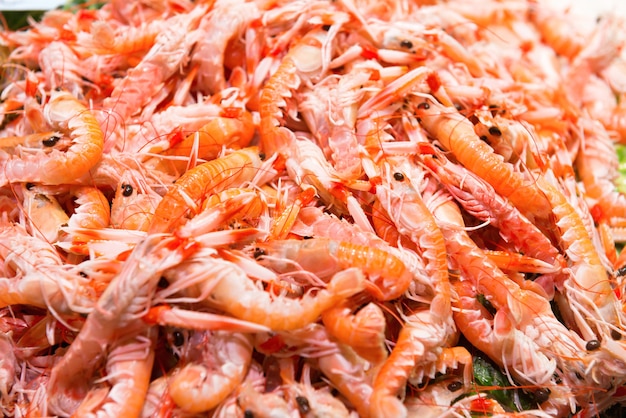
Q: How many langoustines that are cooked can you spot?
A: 0